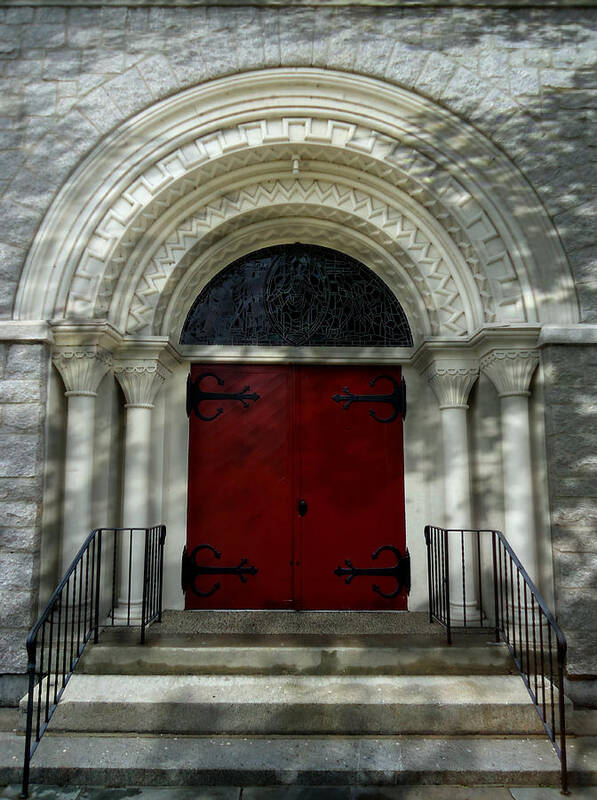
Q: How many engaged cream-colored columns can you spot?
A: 4